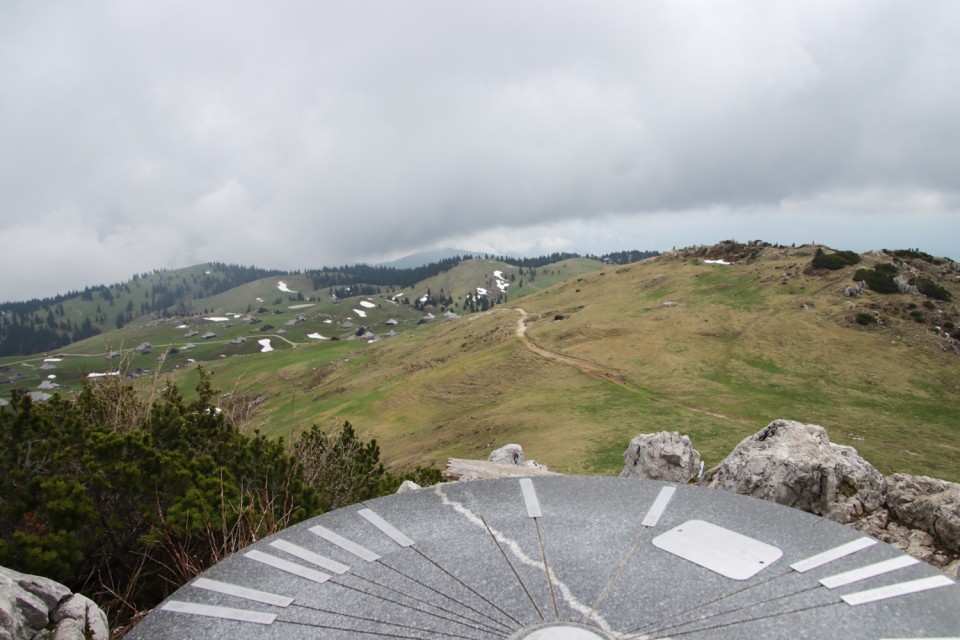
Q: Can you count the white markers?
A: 11